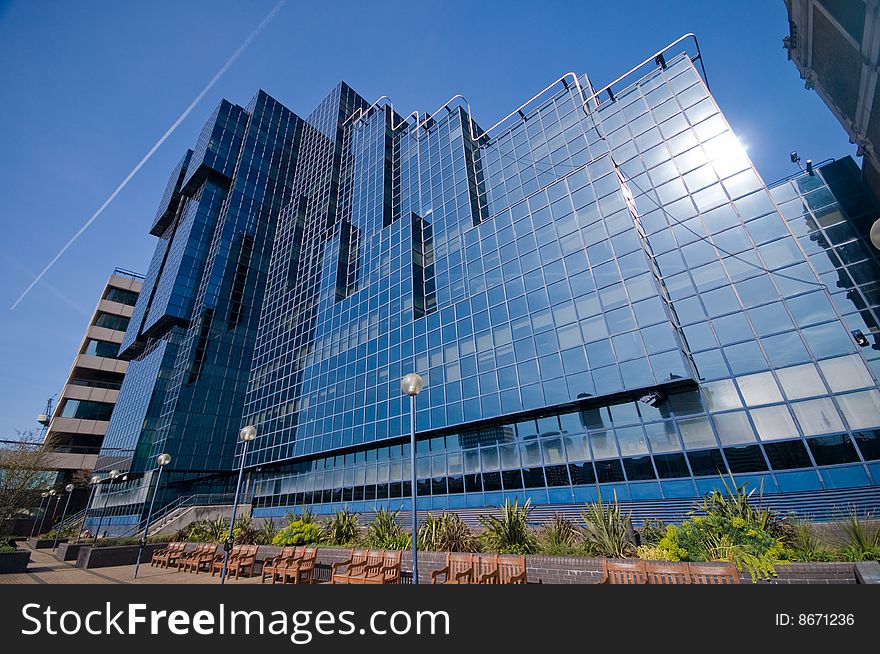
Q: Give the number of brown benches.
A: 7